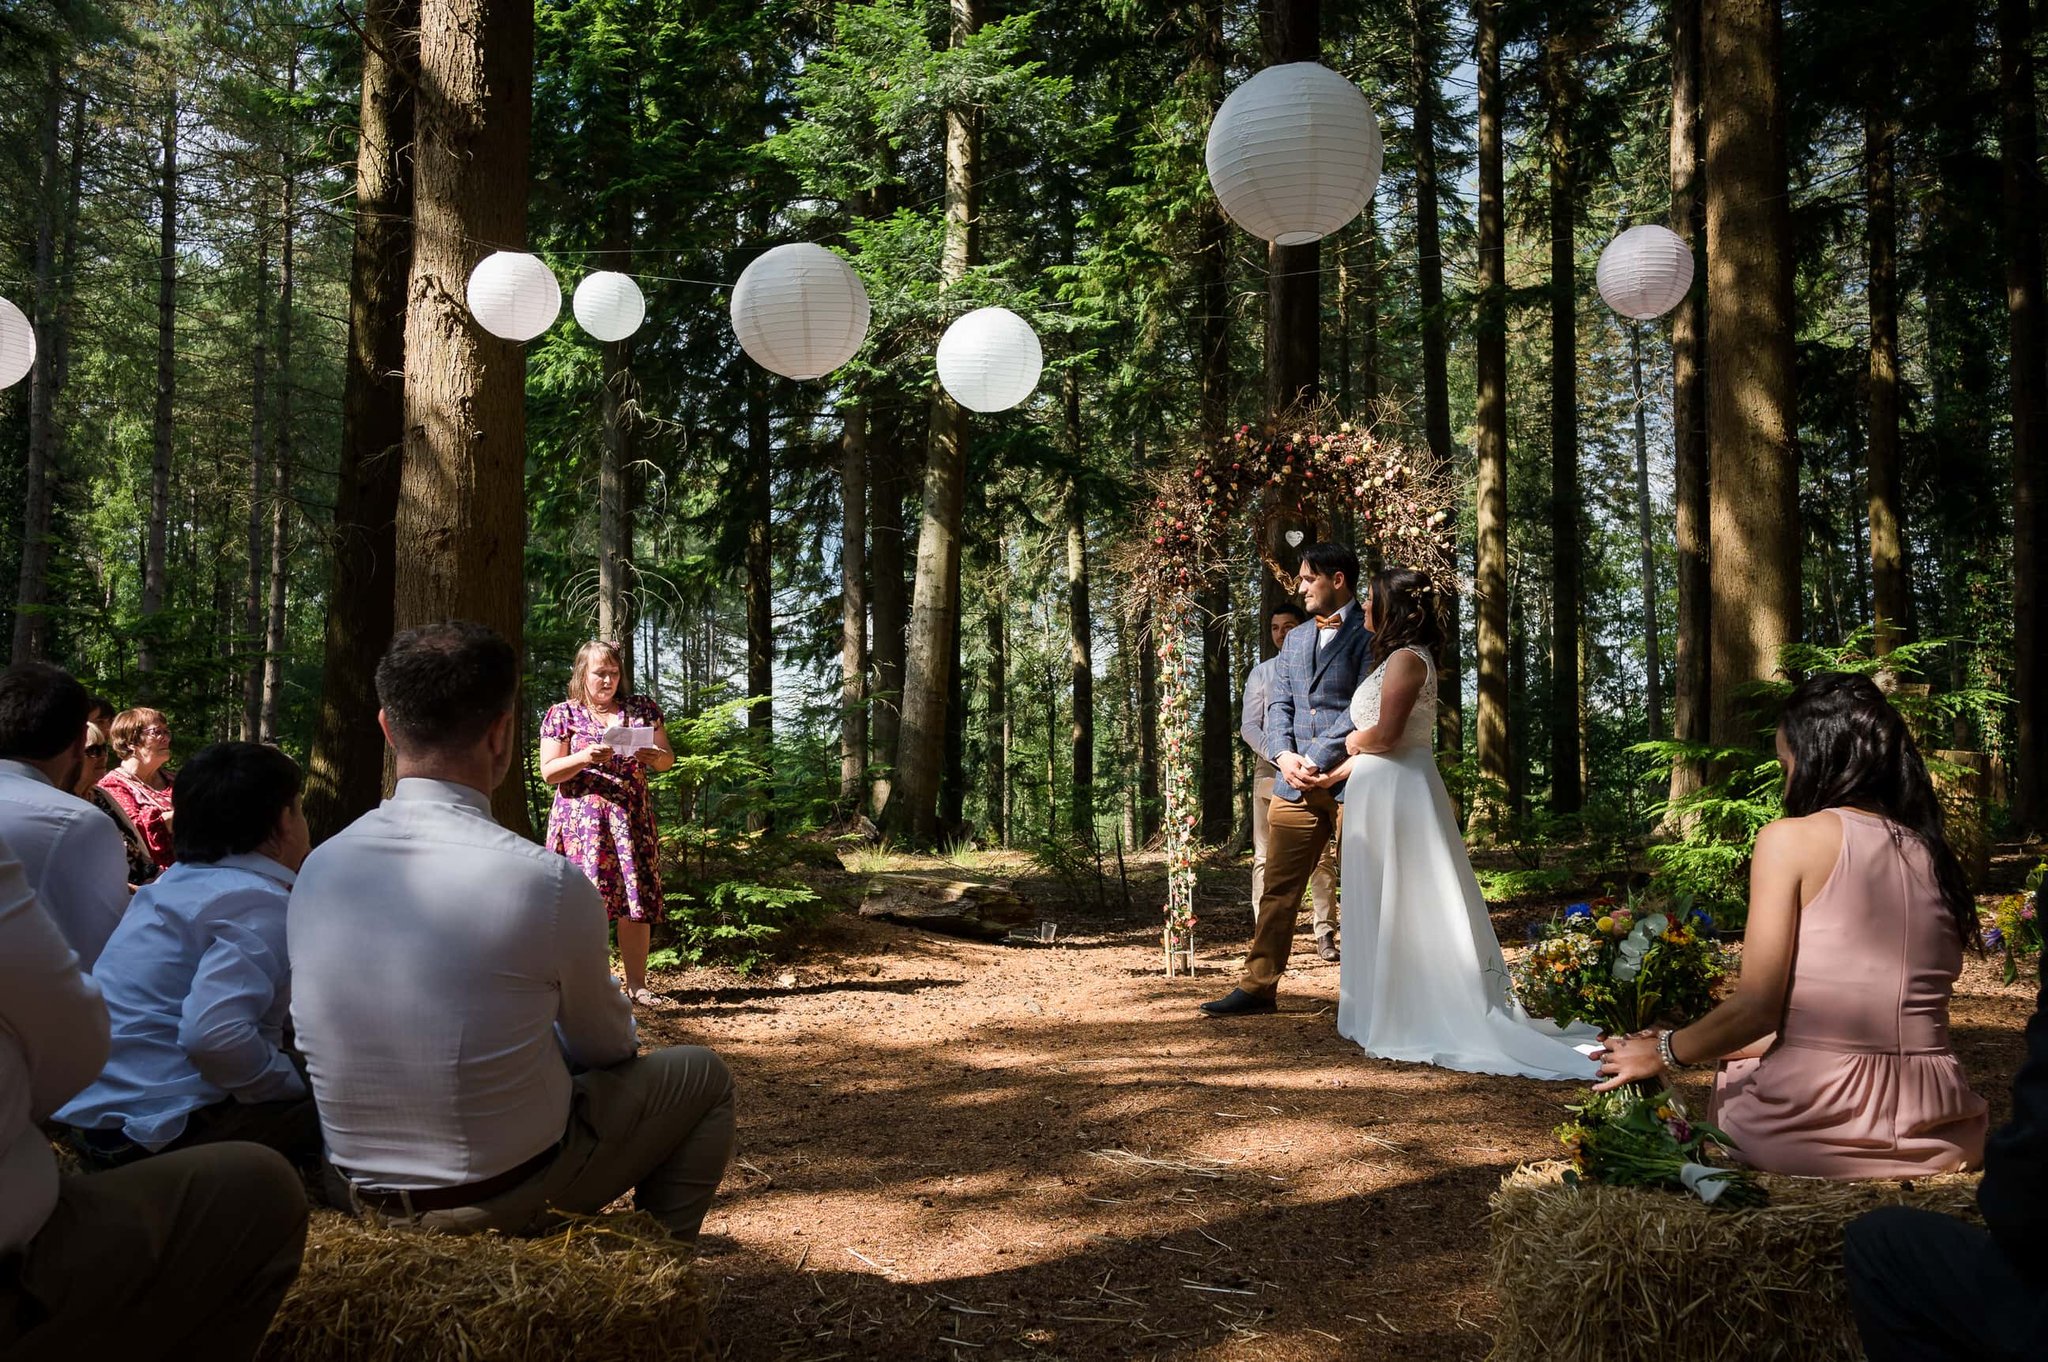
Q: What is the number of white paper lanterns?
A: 7